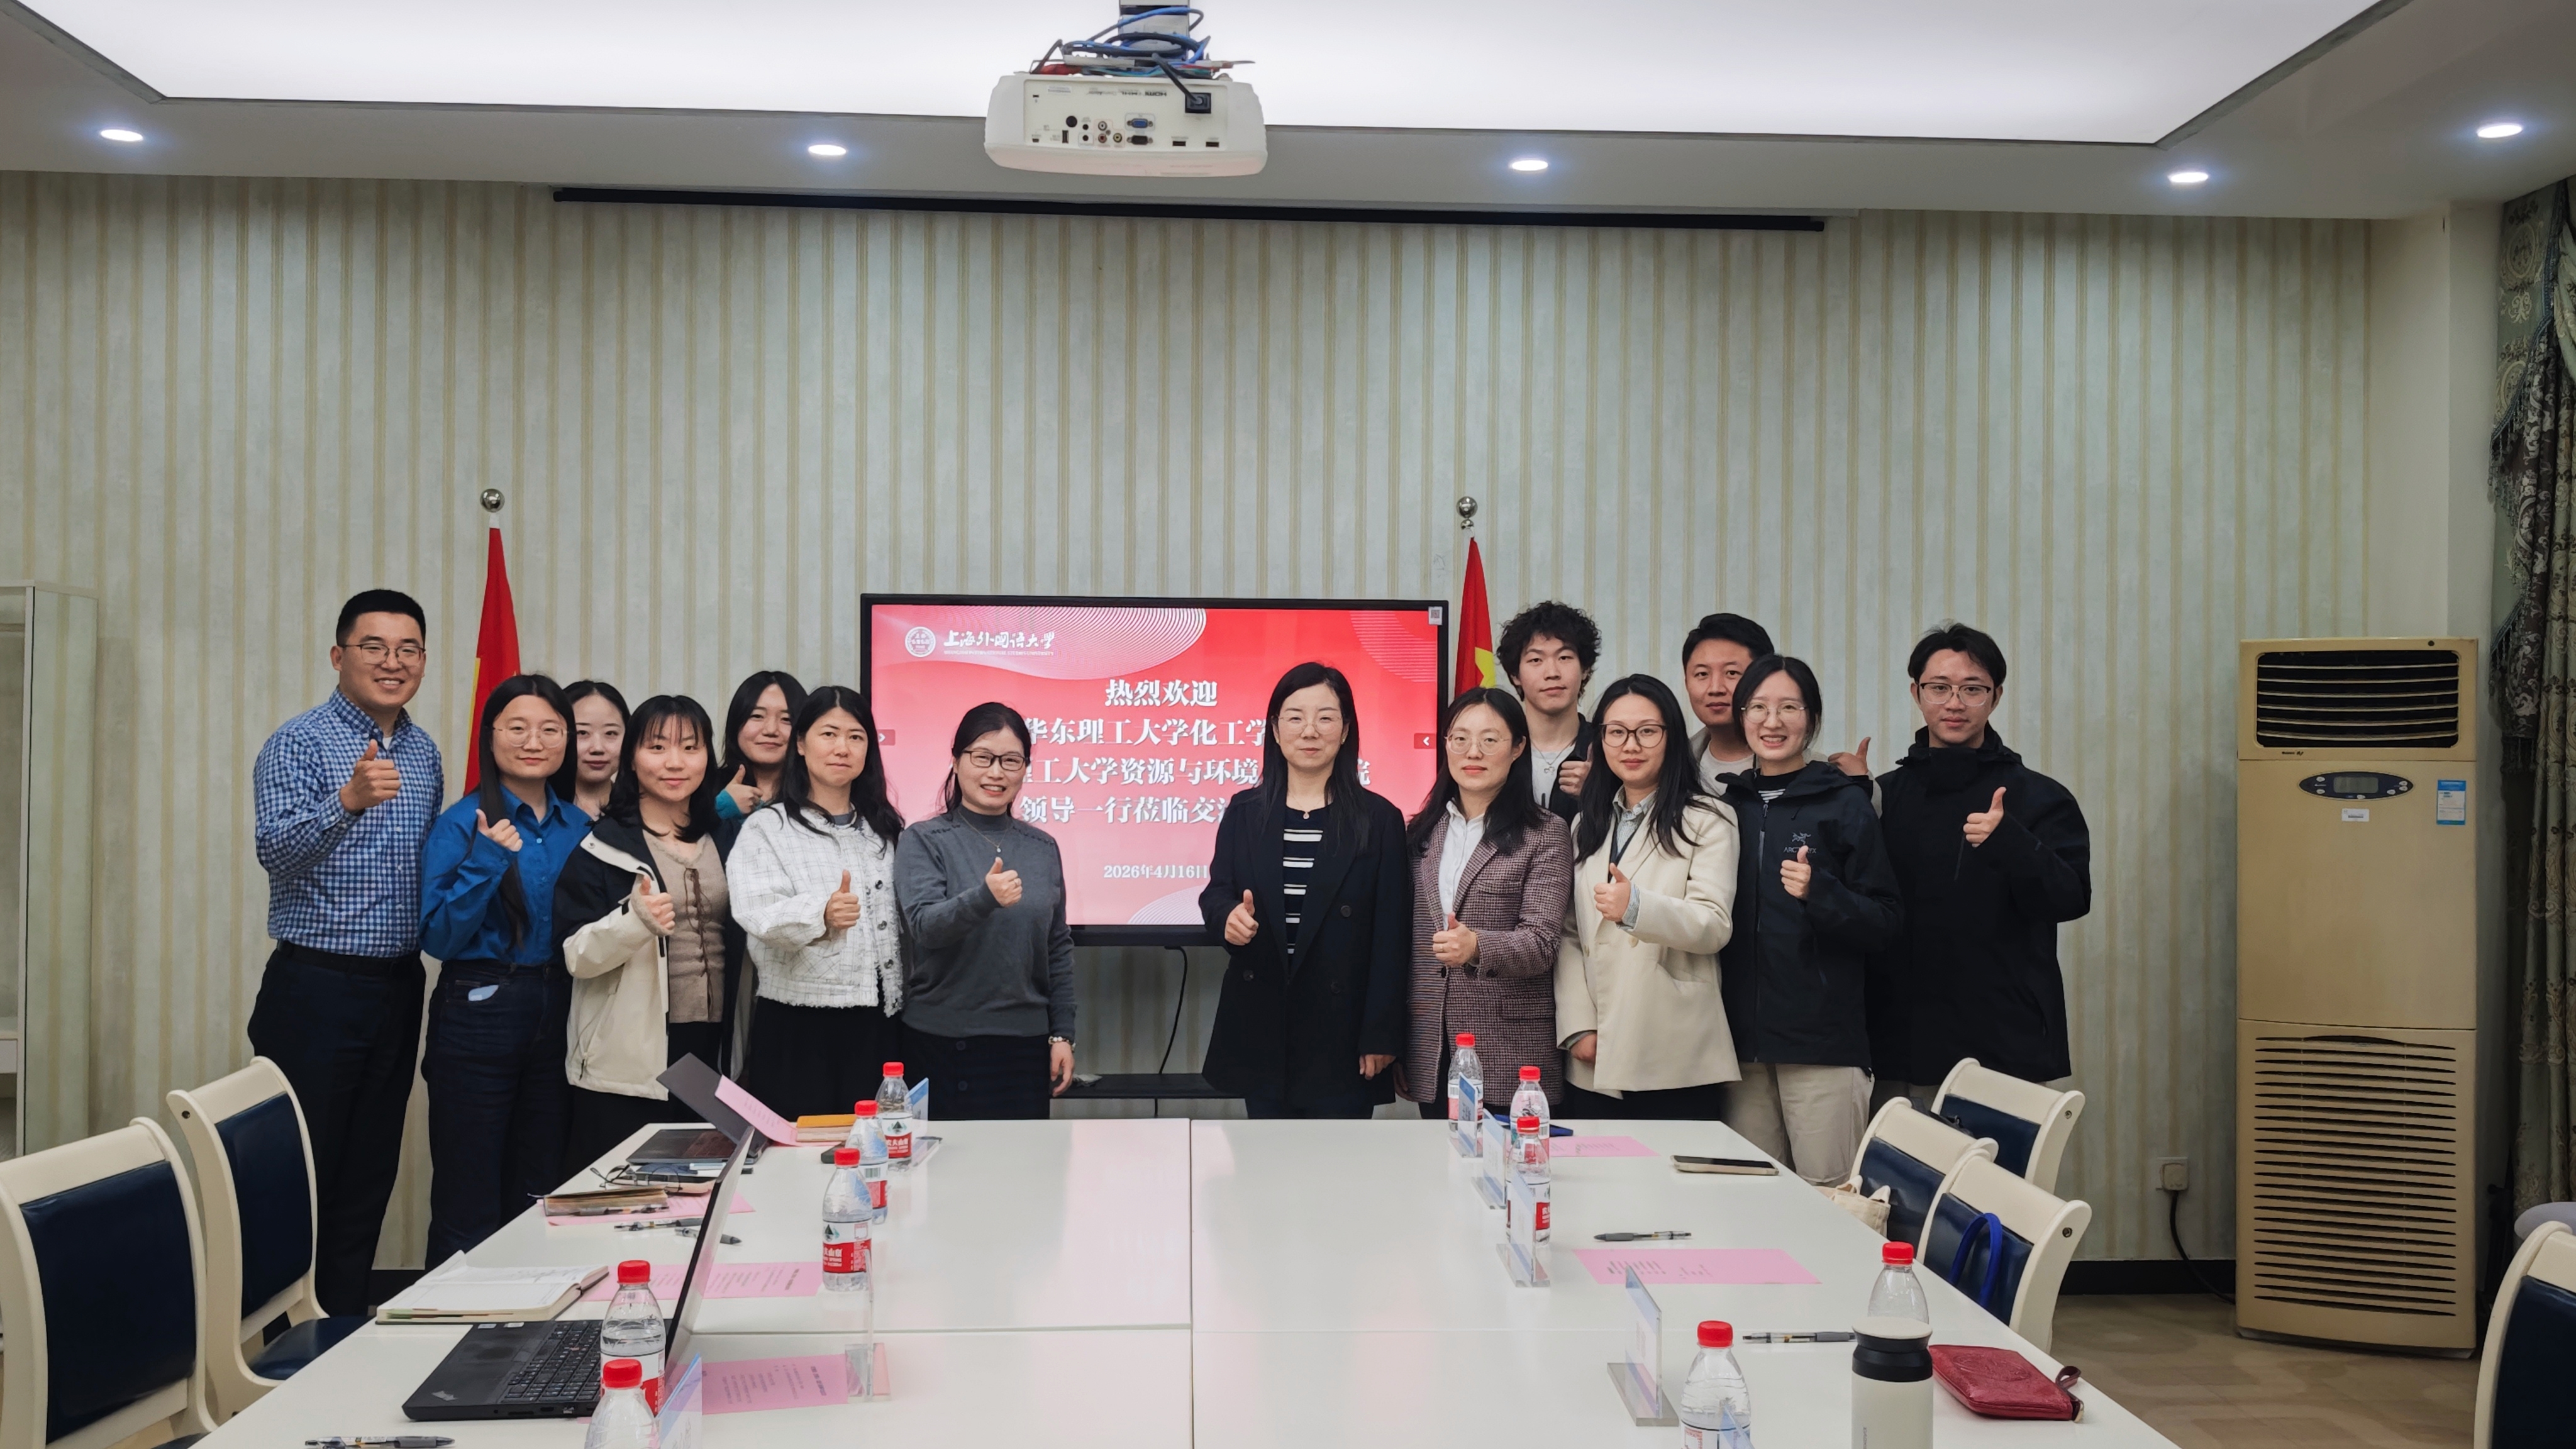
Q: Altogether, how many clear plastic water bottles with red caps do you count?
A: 10